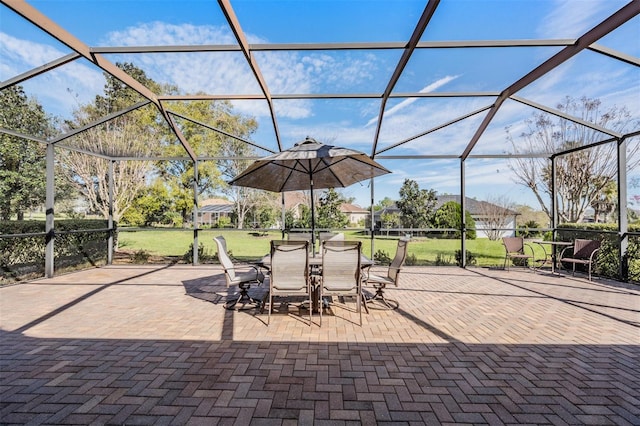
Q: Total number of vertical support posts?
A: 8